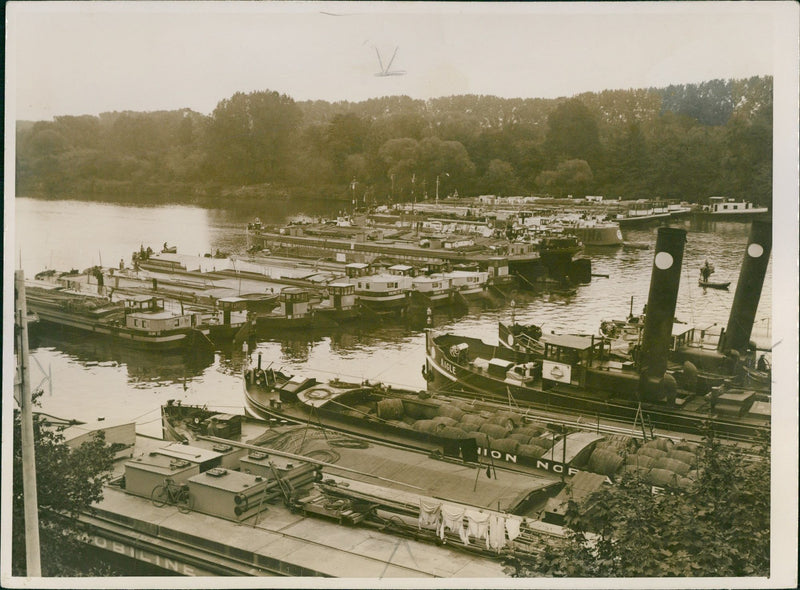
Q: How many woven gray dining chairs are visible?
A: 0